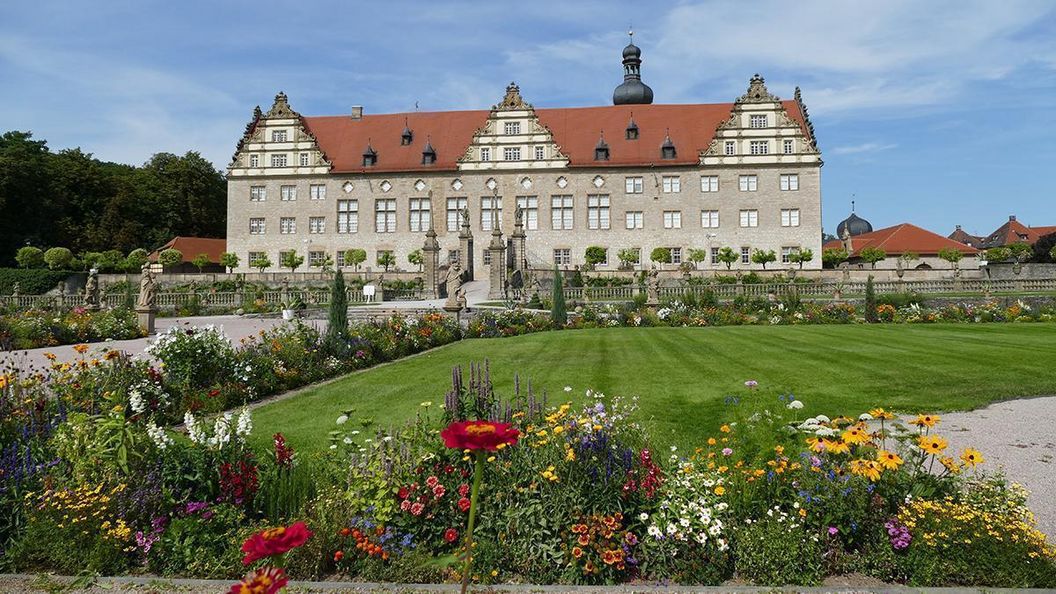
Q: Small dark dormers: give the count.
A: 6